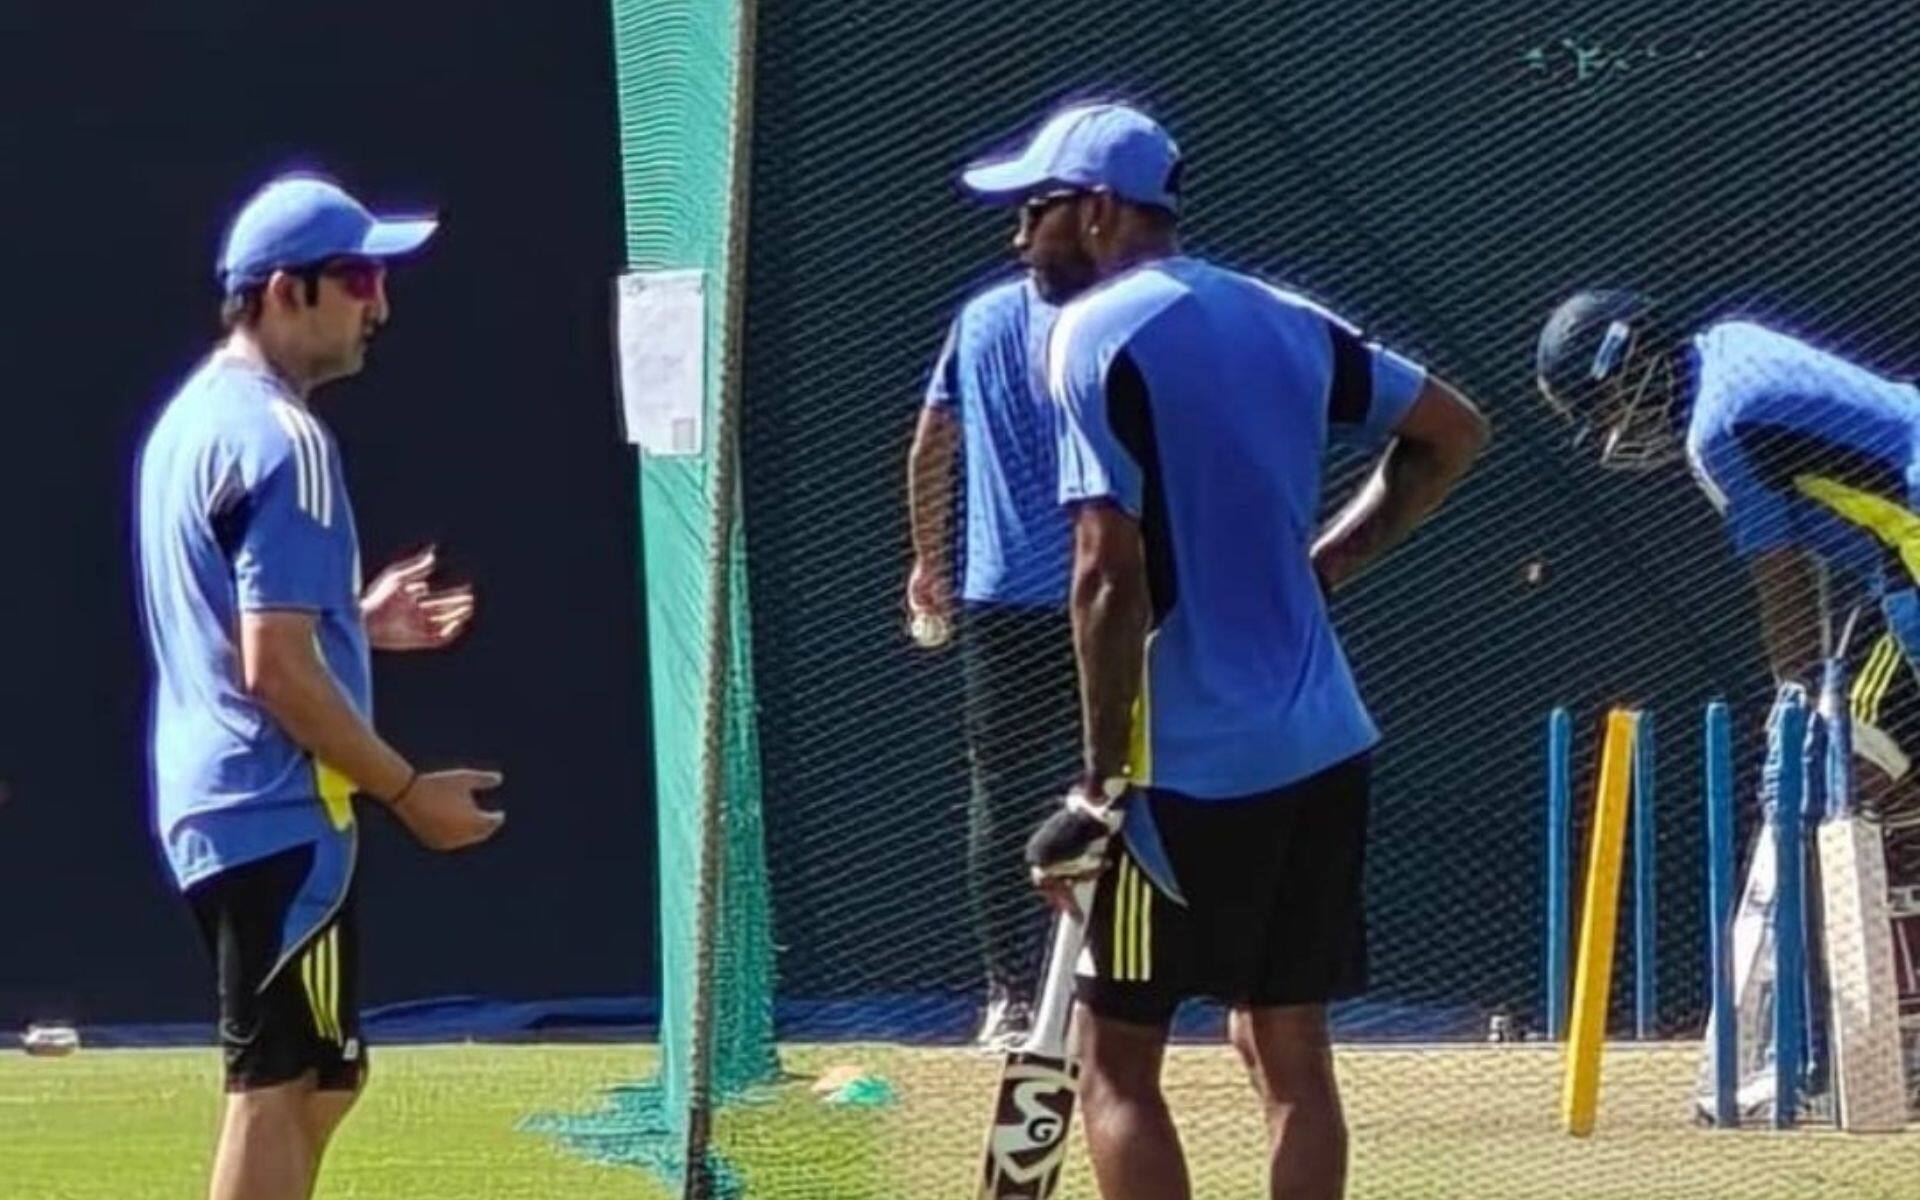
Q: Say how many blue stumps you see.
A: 4